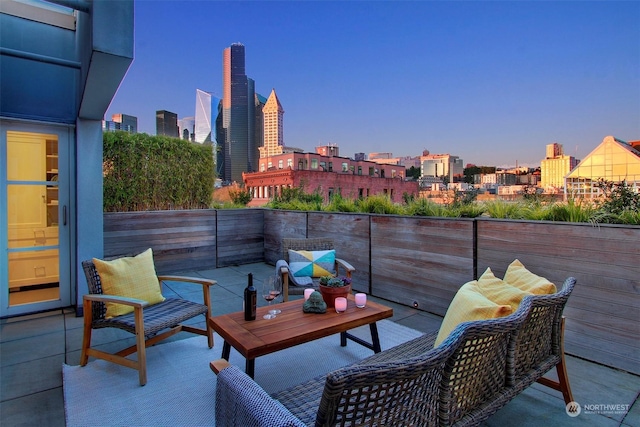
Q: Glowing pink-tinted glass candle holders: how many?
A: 3